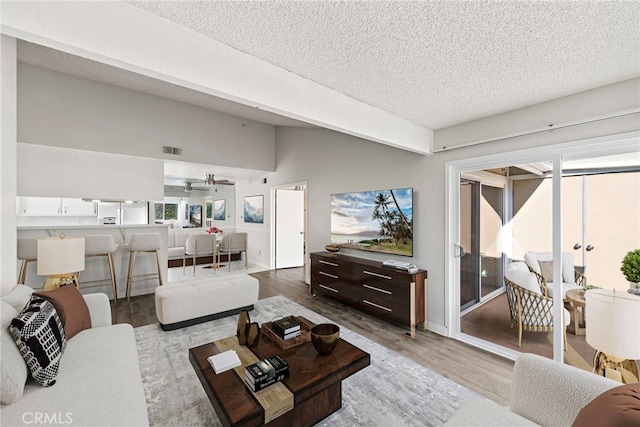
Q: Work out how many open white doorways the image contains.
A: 1